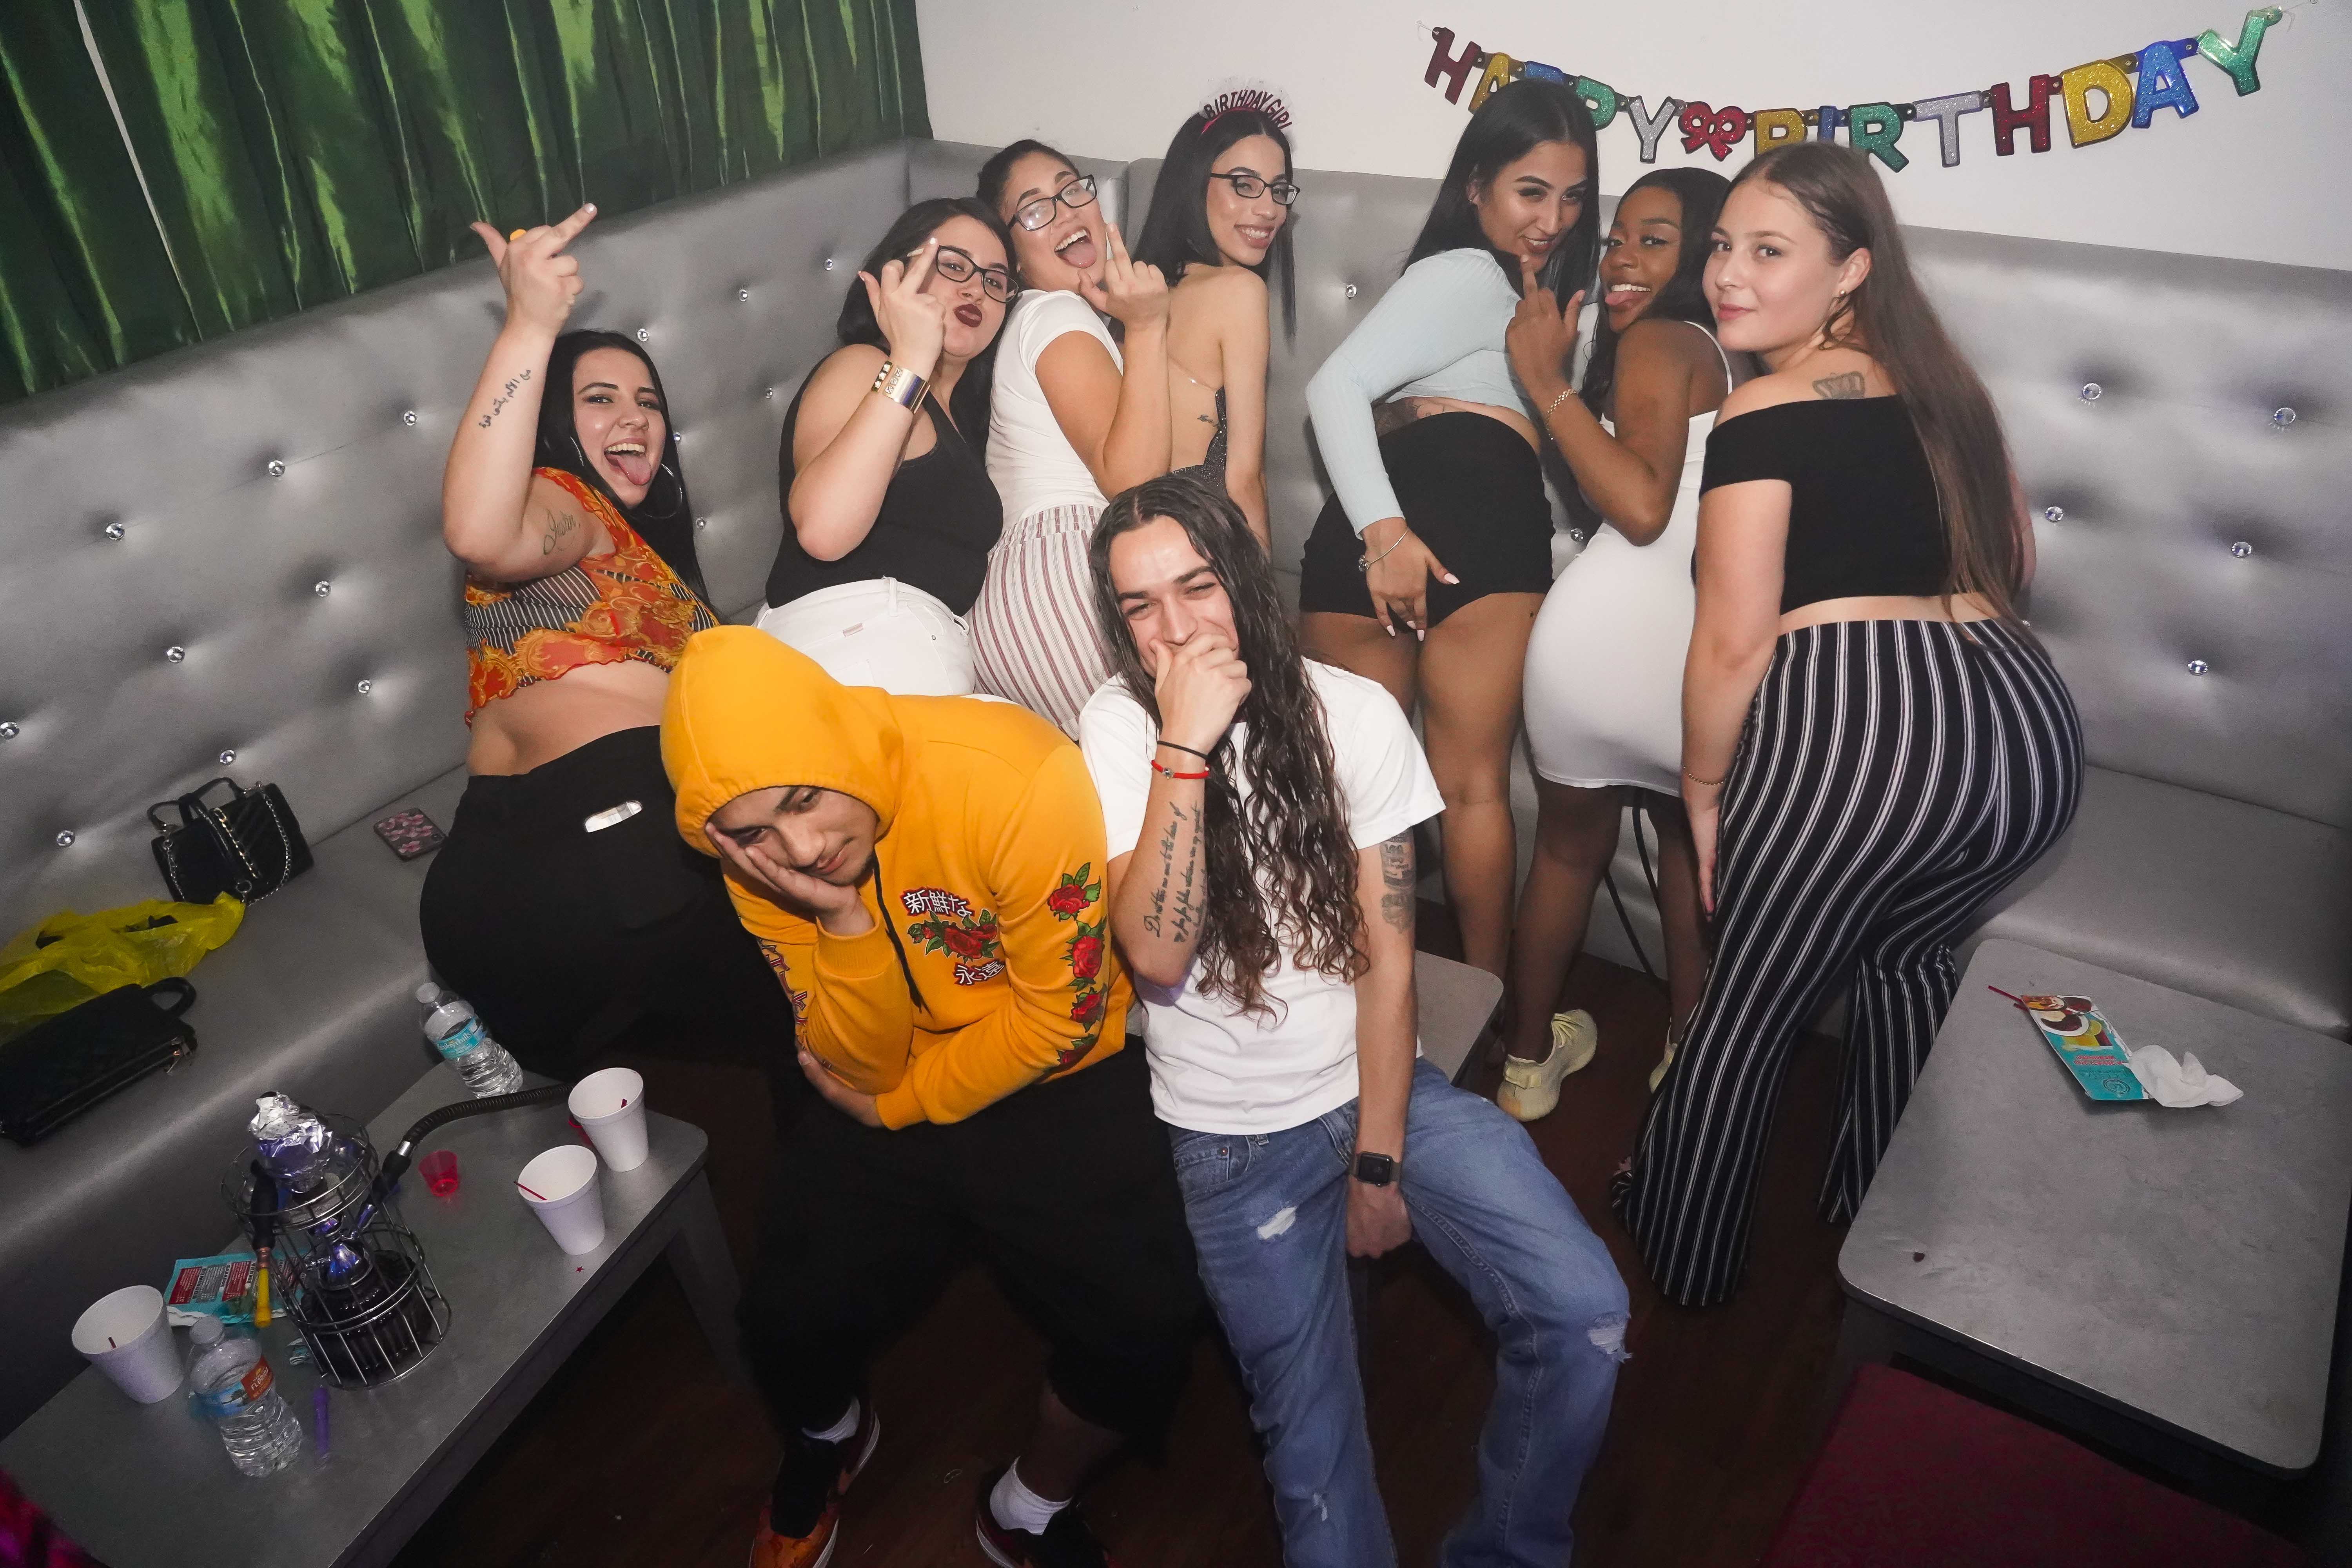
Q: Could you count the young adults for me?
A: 9